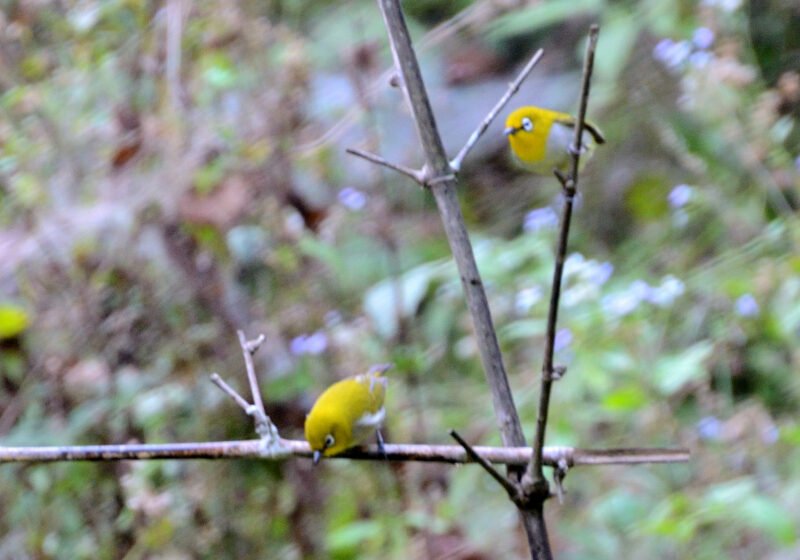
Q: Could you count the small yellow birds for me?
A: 2